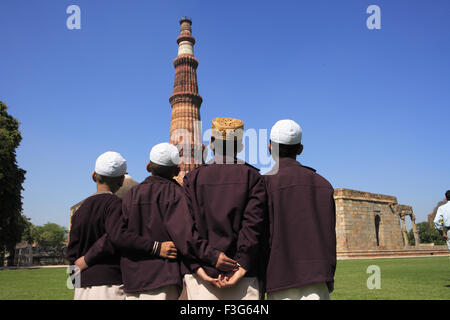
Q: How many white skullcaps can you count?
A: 3